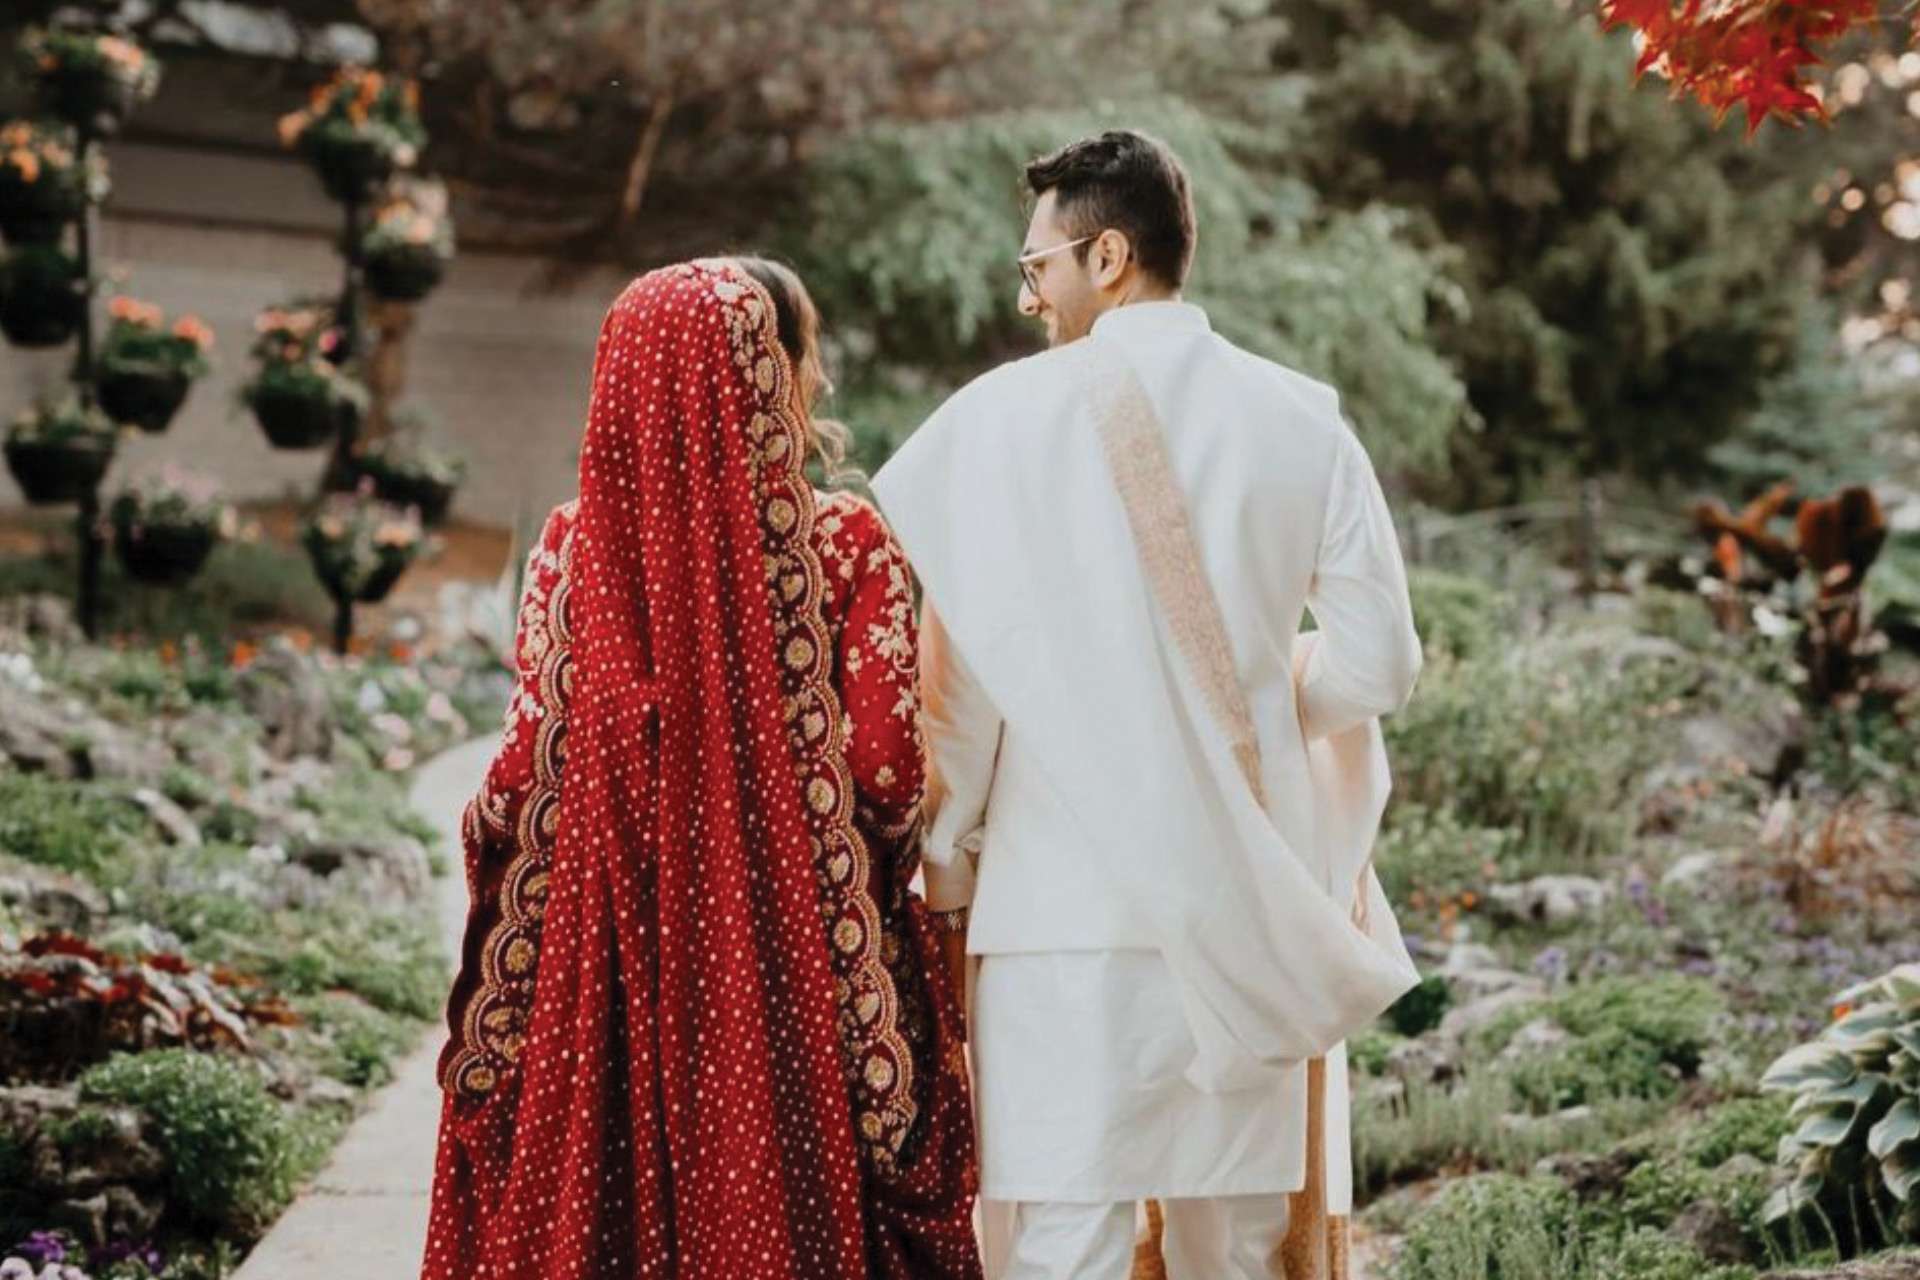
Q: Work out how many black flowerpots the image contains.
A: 11